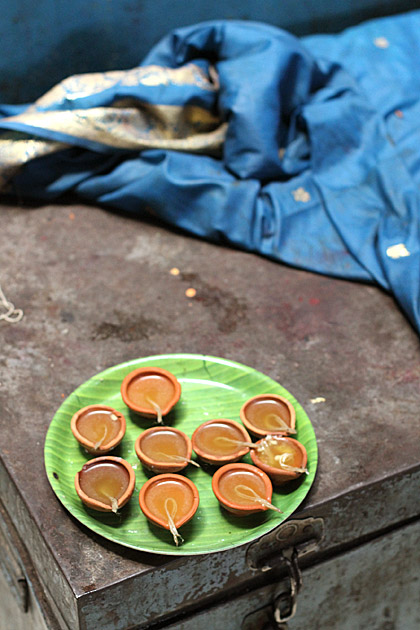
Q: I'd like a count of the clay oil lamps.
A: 9